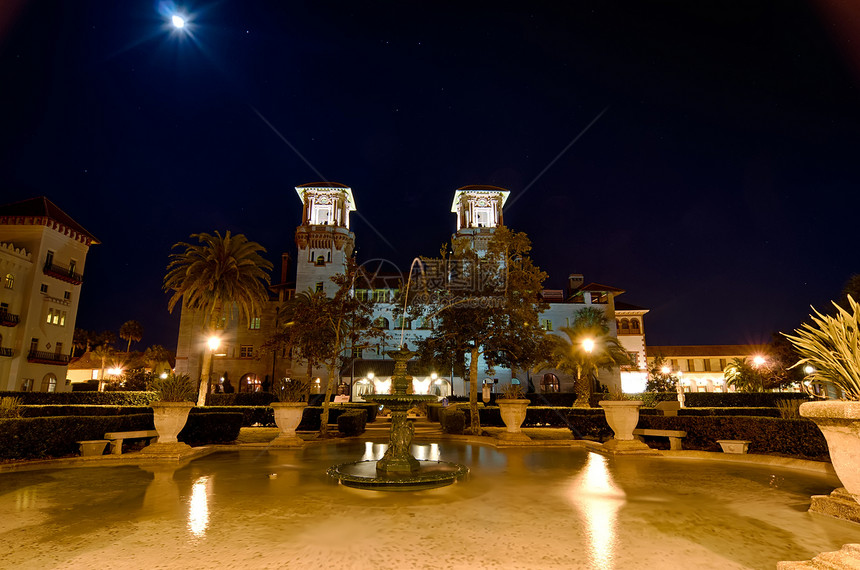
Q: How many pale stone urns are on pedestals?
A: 5